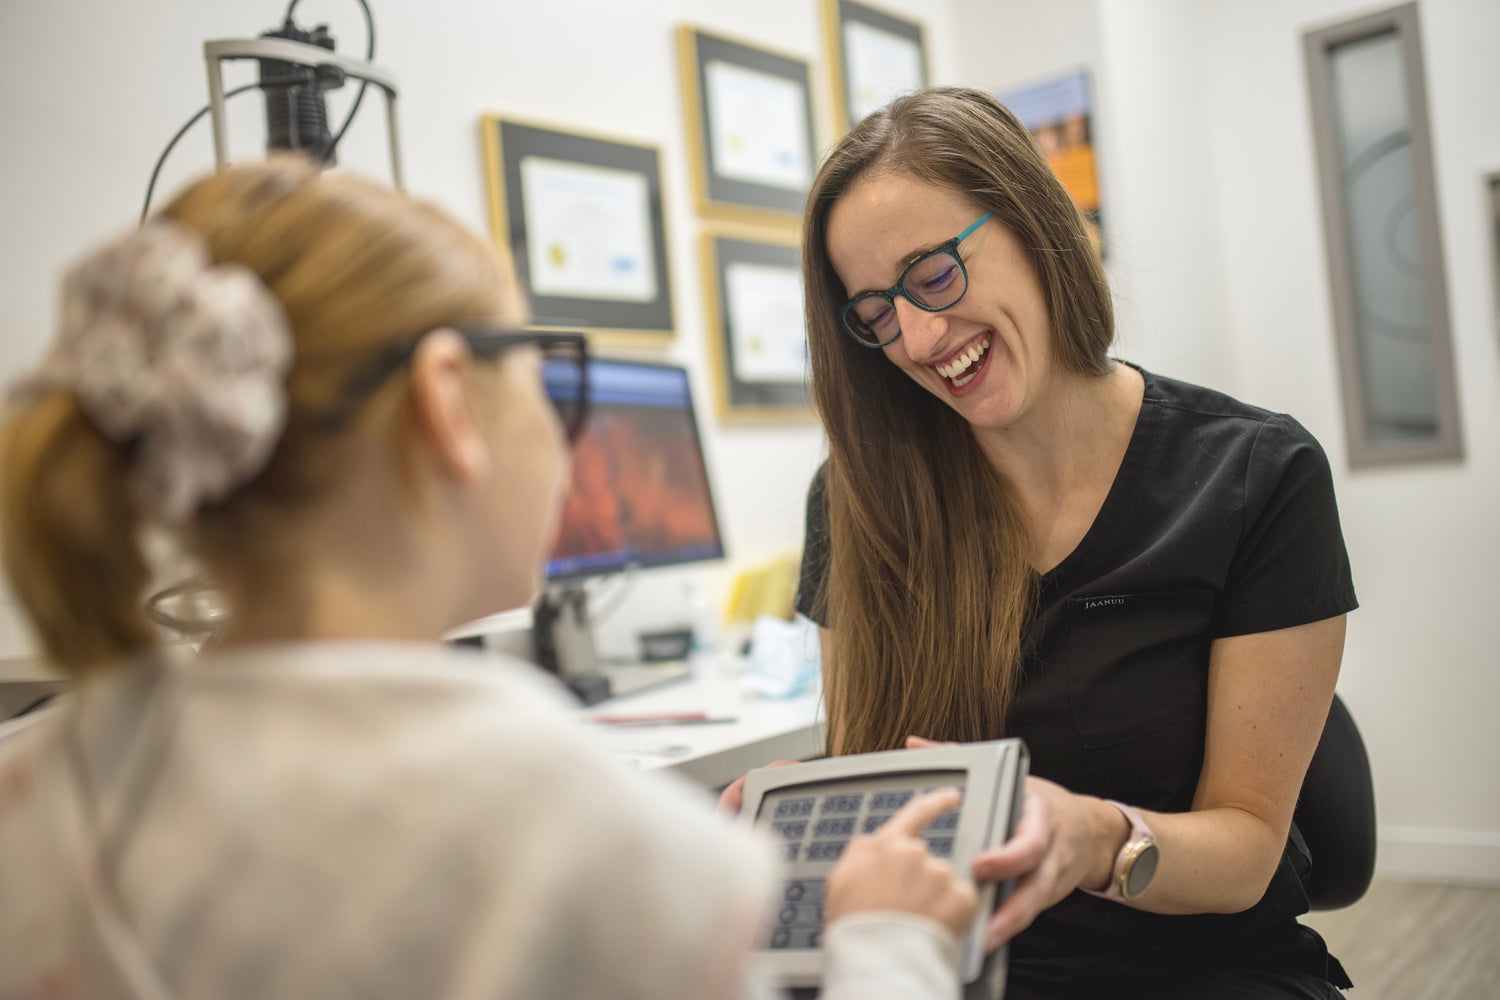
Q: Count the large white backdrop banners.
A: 0